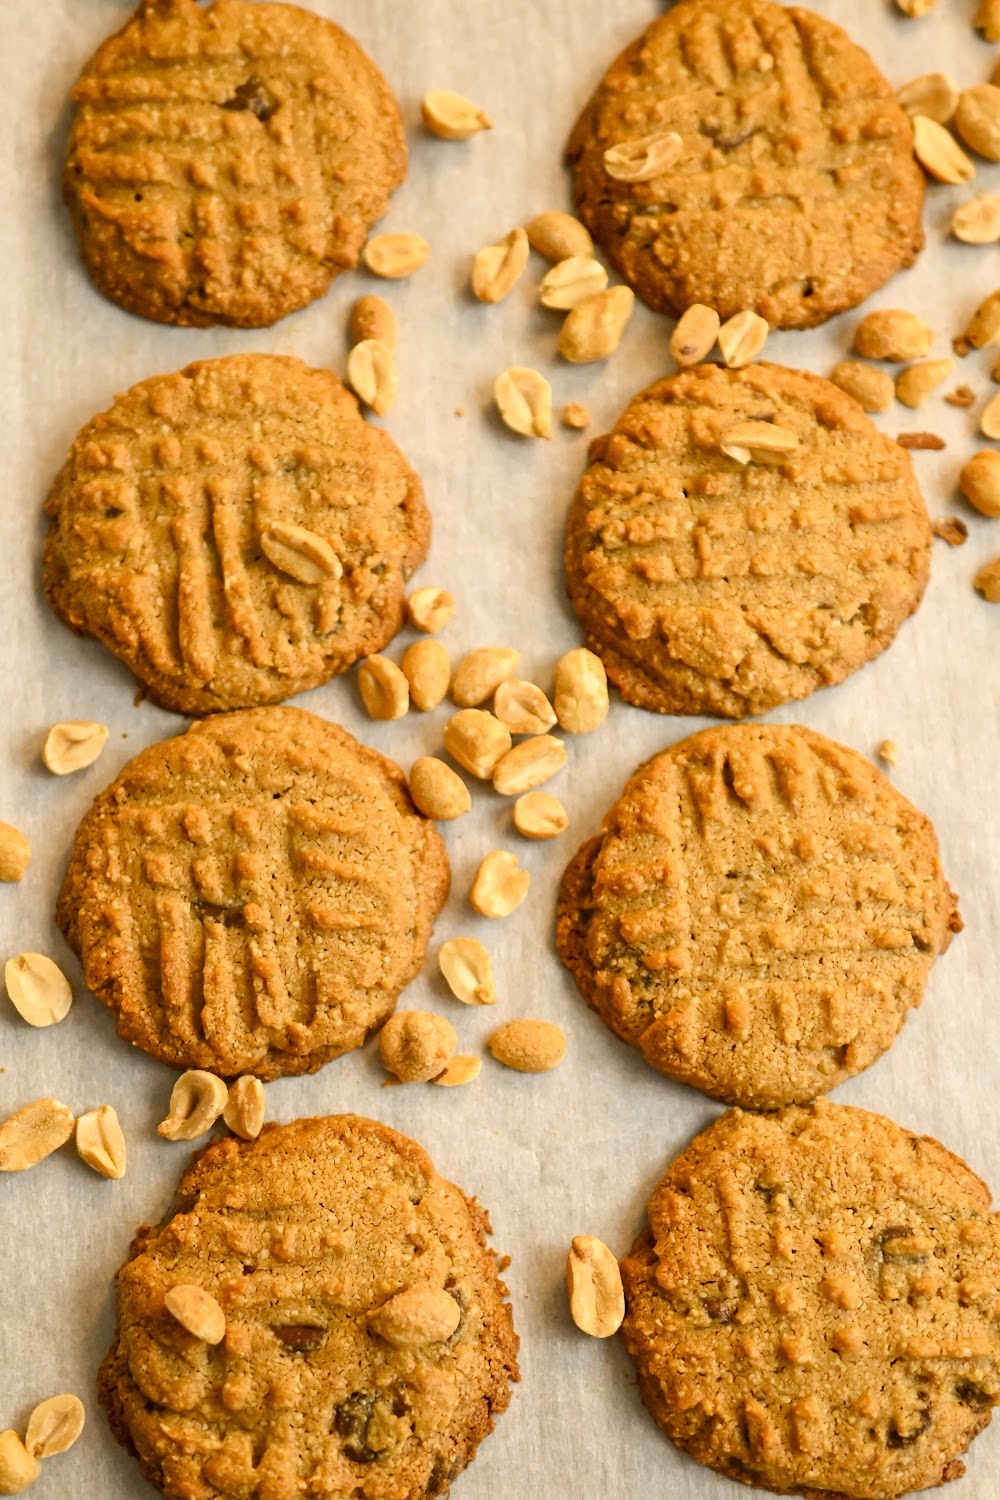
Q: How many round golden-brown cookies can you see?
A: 8